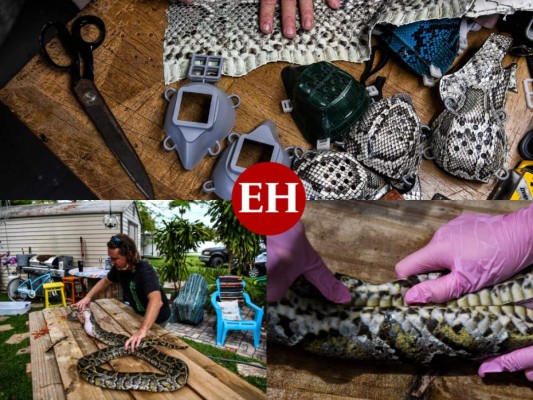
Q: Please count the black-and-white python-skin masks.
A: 3